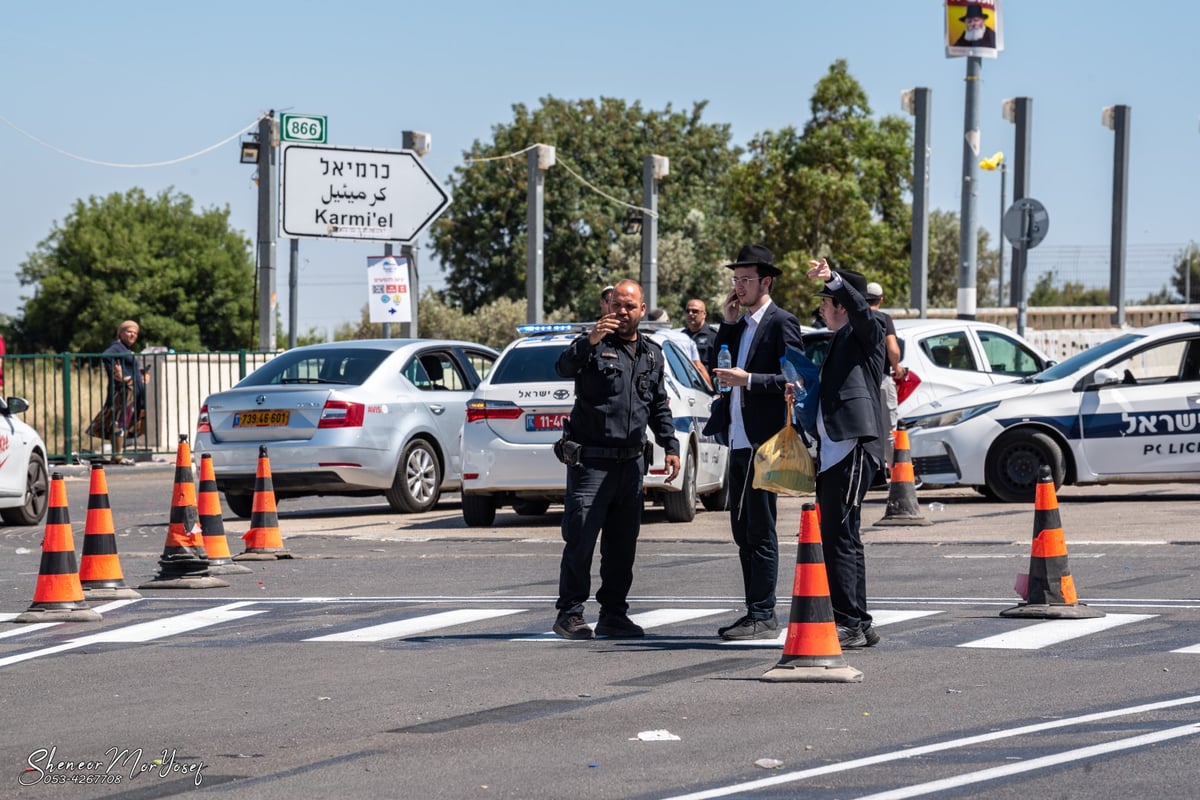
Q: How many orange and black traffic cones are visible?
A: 8